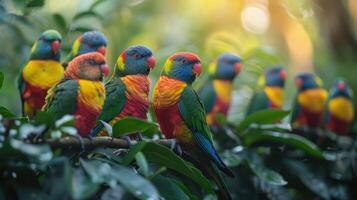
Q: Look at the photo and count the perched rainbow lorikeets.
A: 9